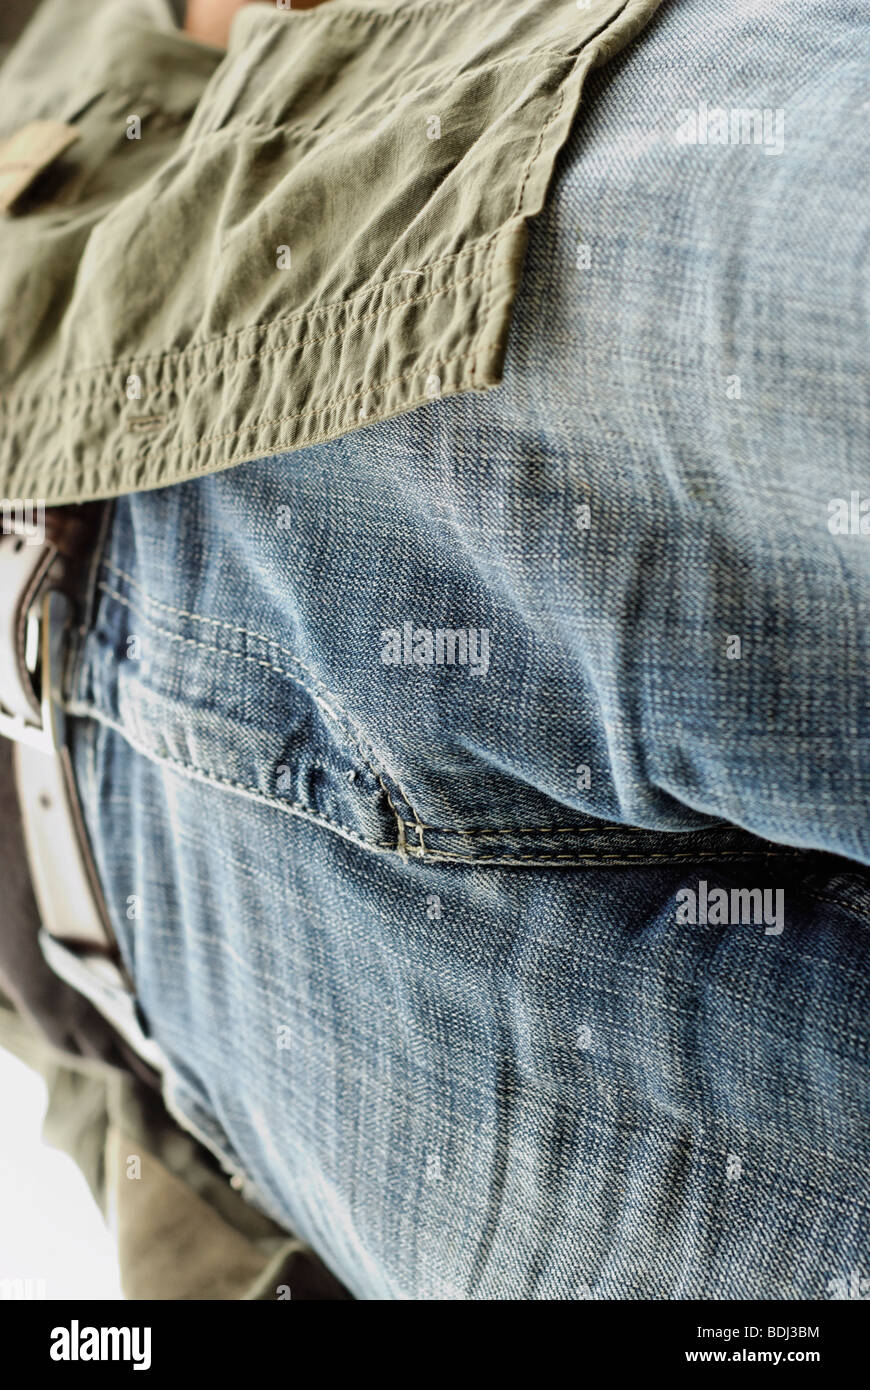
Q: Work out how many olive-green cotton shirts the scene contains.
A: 1